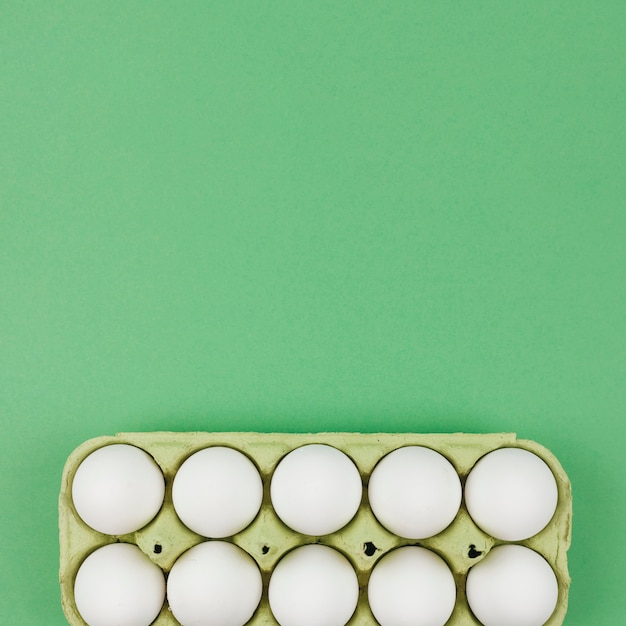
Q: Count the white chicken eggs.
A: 10